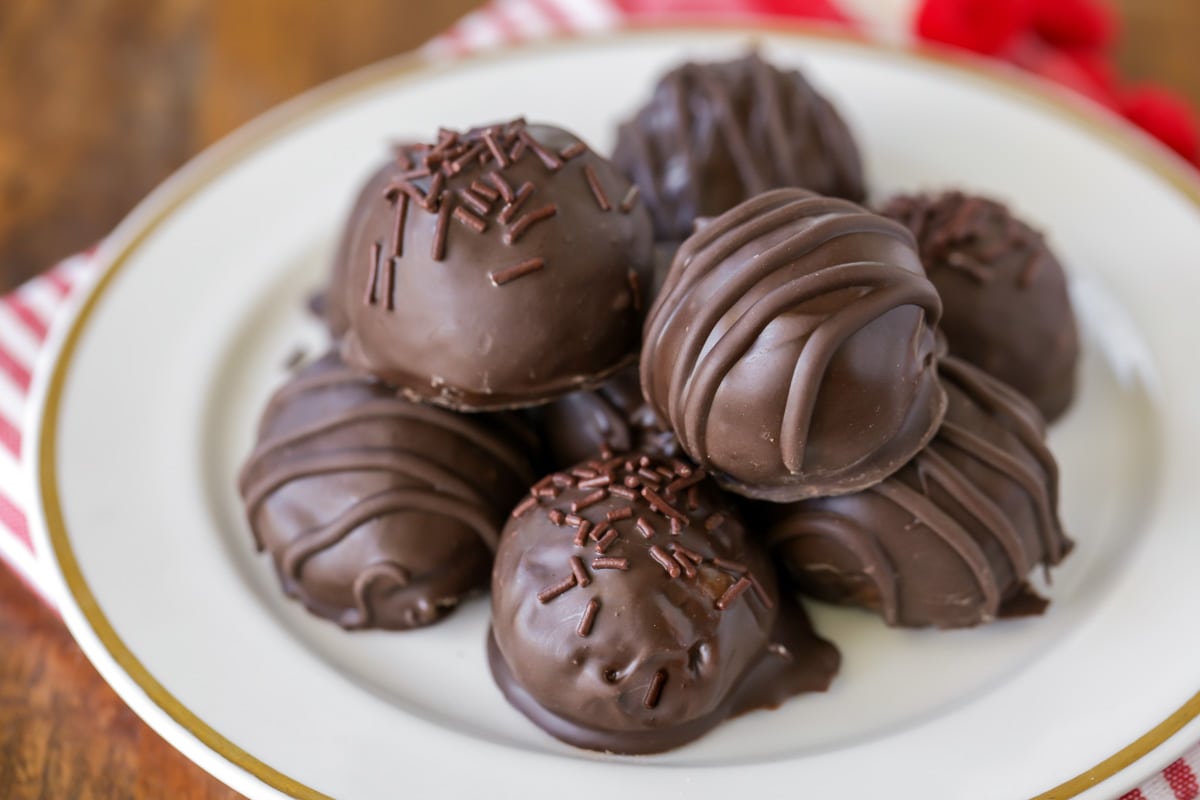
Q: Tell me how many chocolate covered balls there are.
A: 8